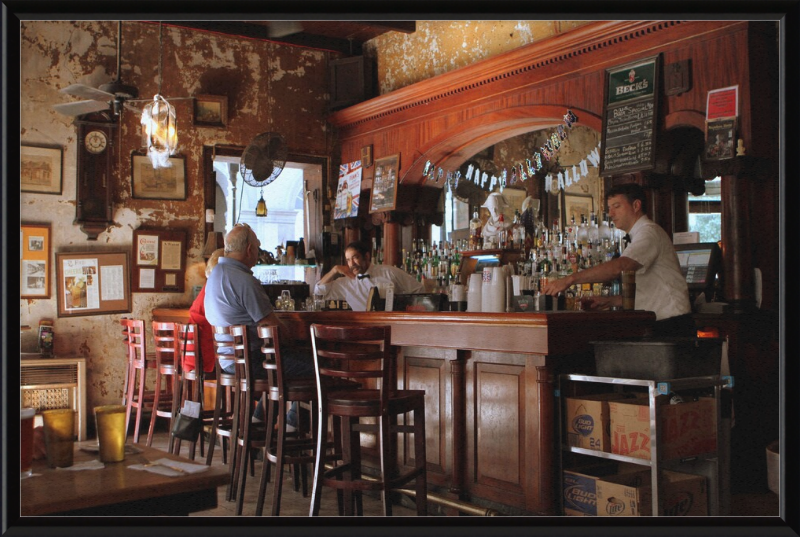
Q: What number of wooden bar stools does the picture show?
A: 8